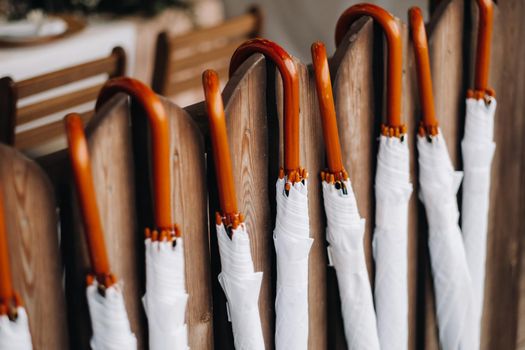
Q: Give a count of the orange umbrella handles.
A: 9